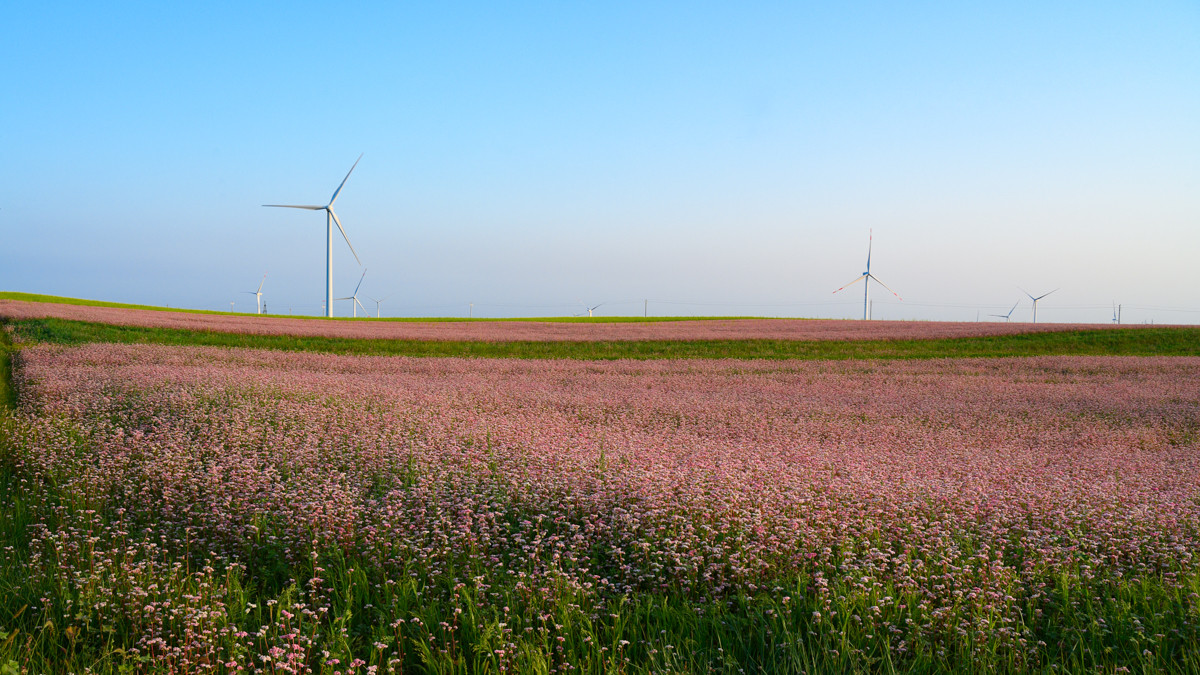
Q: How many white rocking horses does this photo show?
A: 0